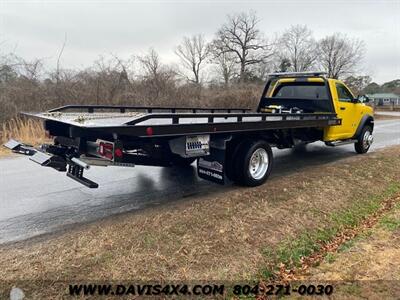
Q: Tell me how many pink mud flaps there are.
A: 0